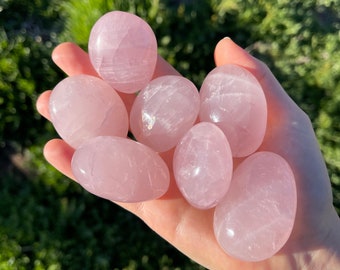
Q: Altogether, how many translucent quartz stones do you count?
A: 7